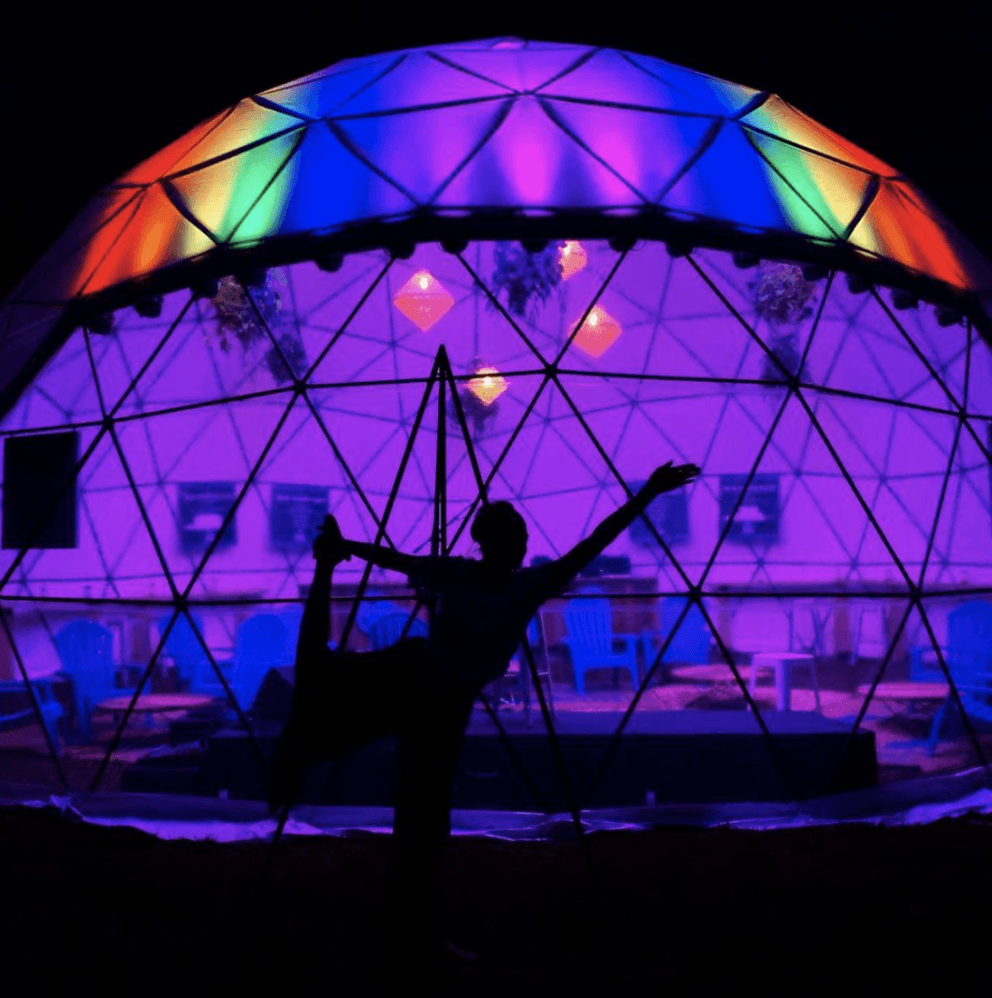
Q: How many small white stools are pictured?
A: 1